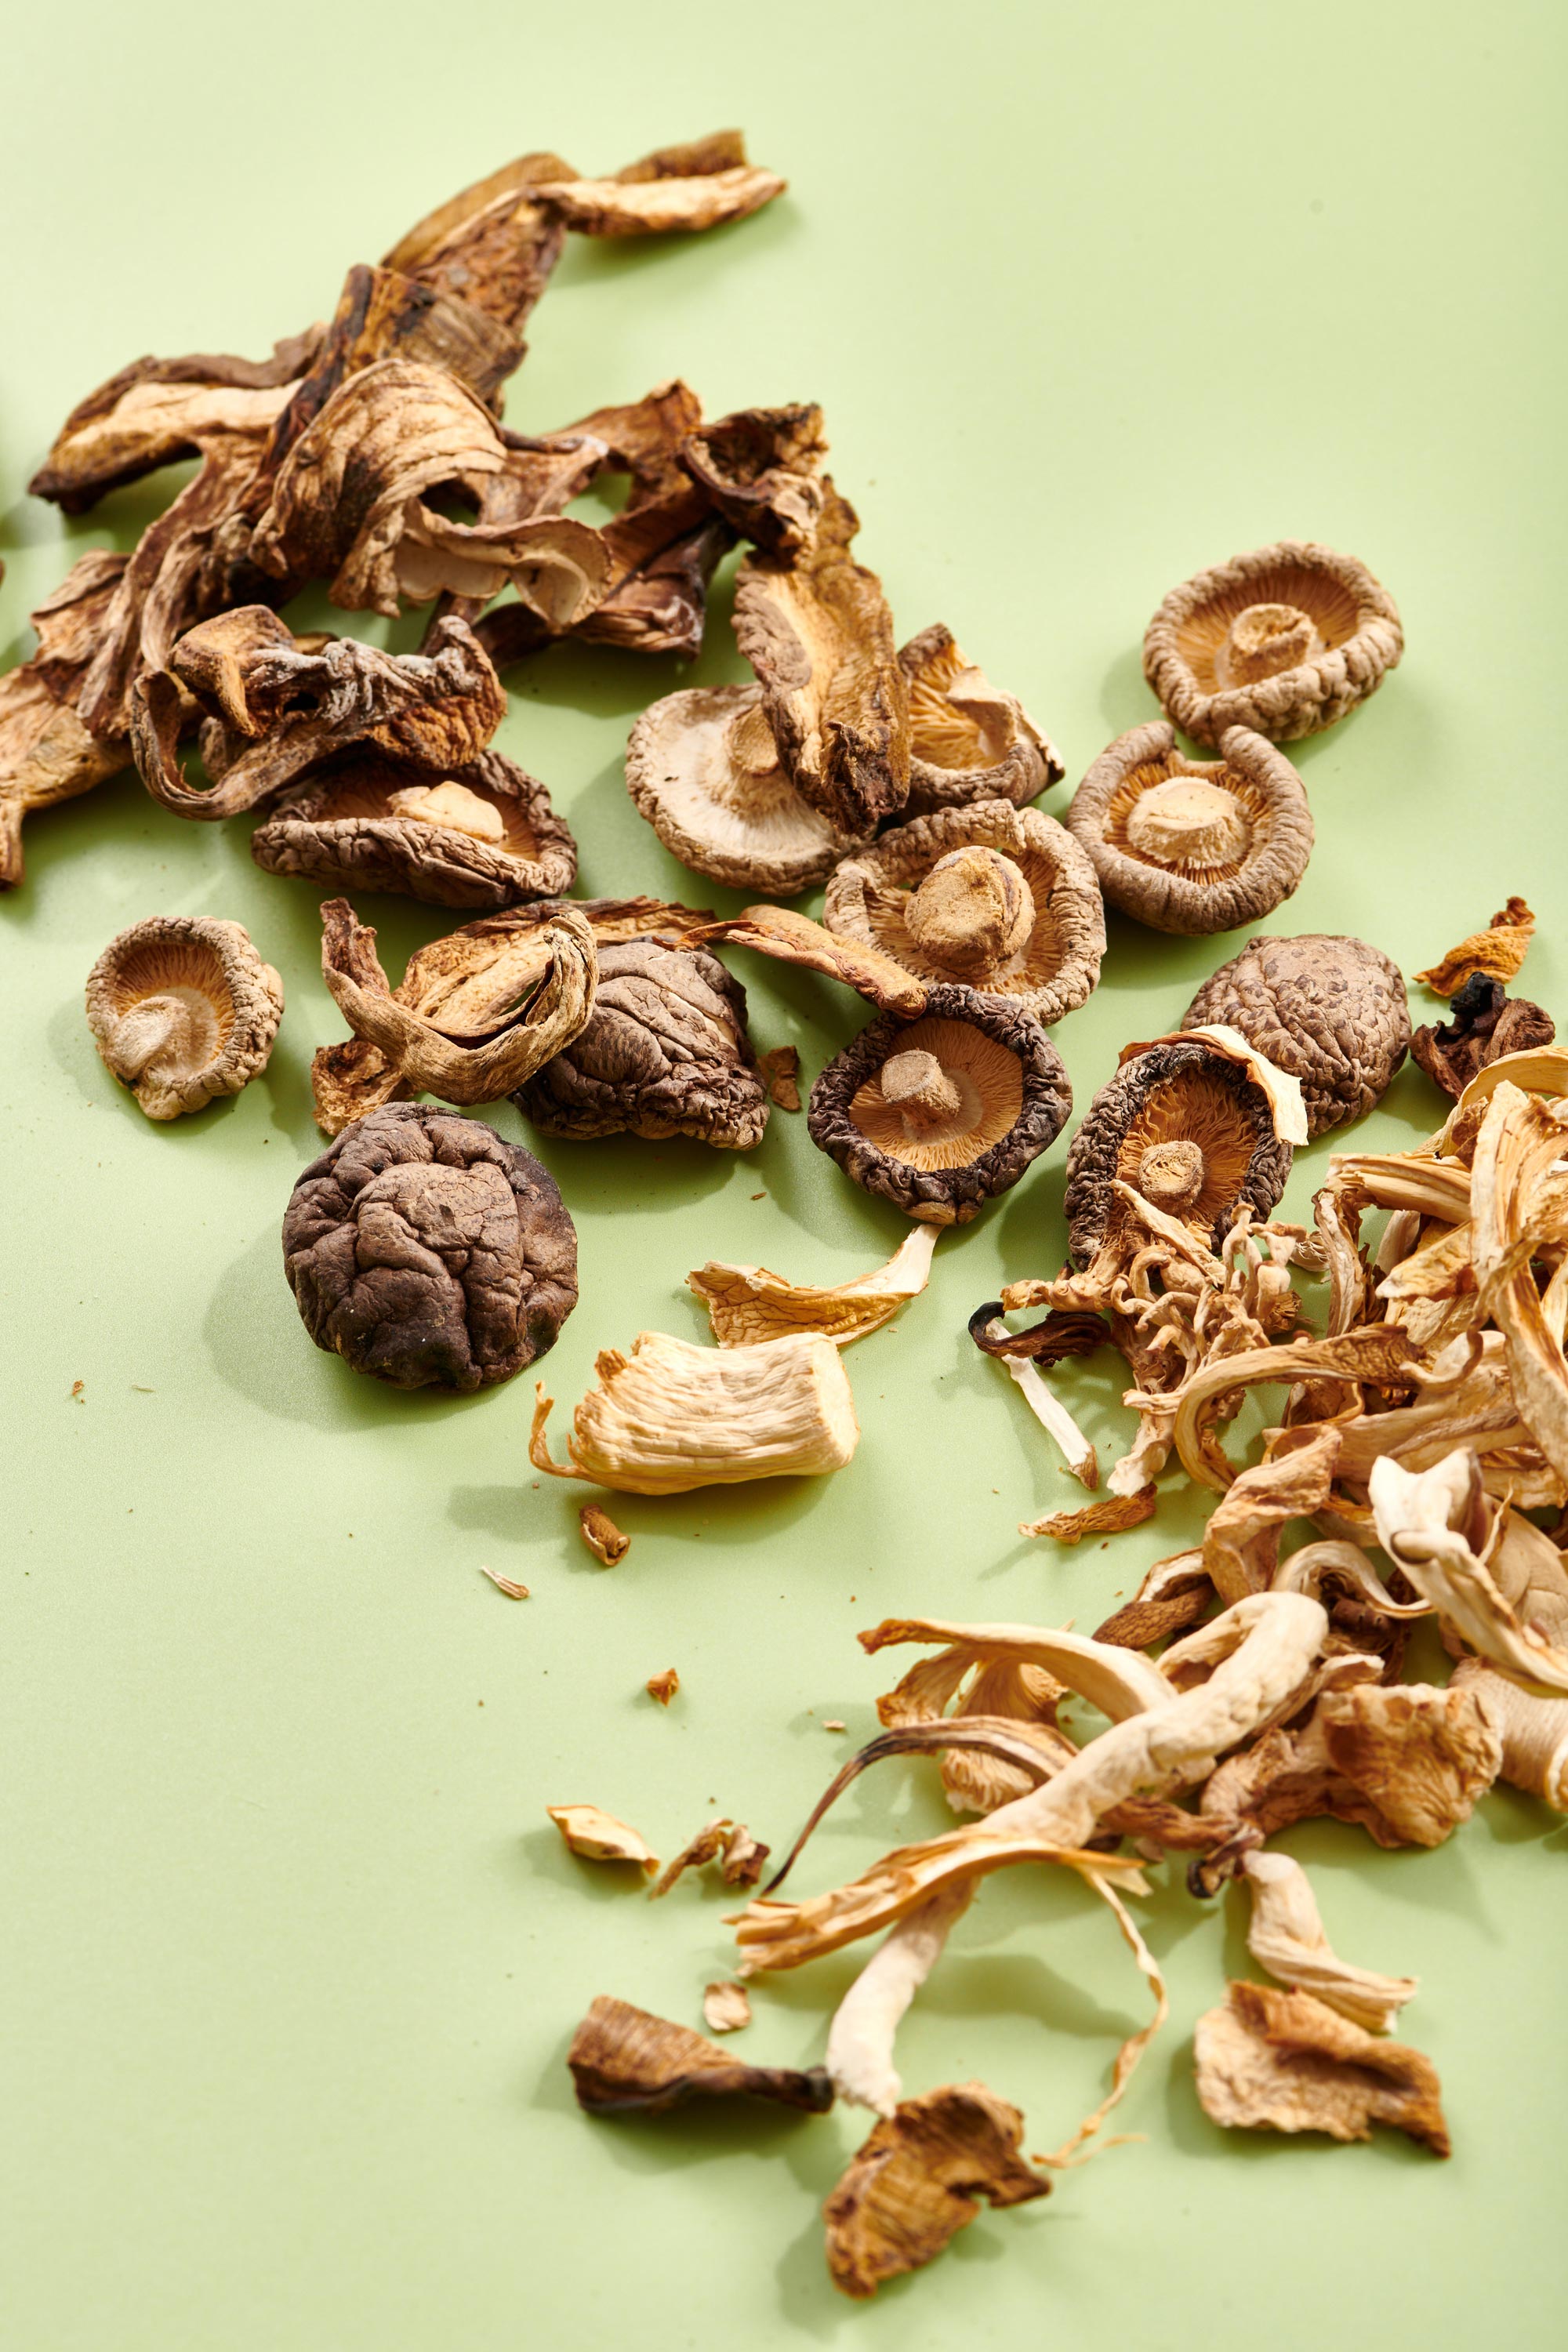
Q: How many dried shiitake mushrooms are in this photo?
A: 12